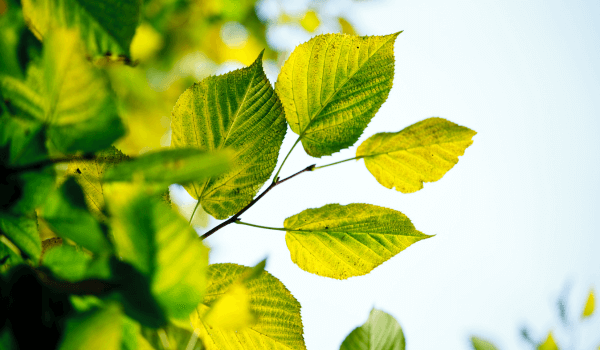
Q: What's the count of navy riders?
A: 0